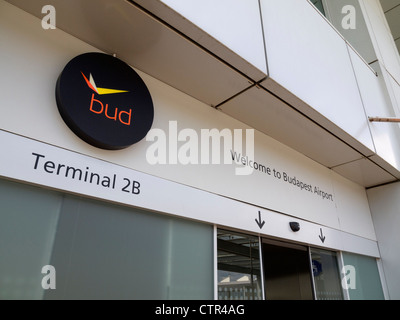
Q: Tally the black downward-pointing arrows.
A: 2